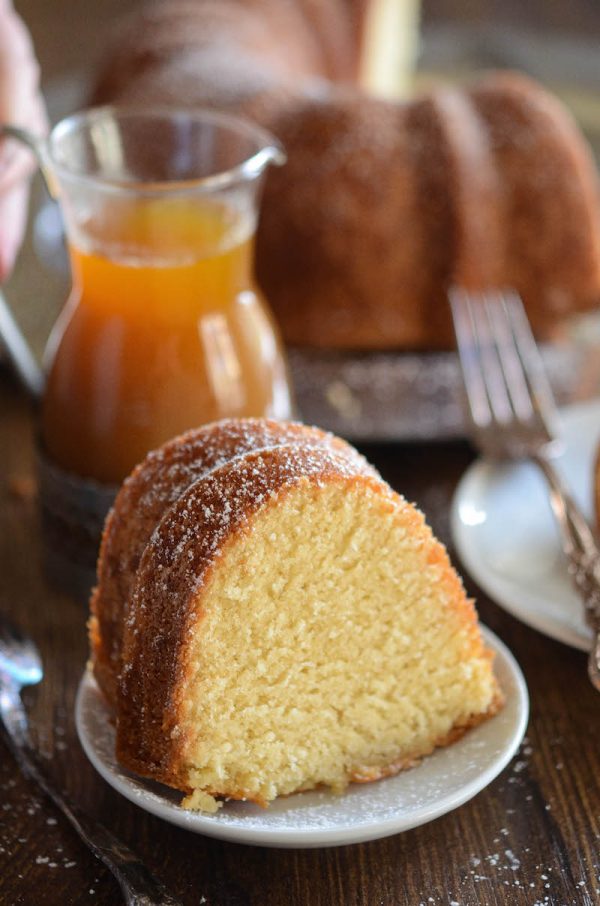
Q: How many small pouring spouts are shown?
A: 1